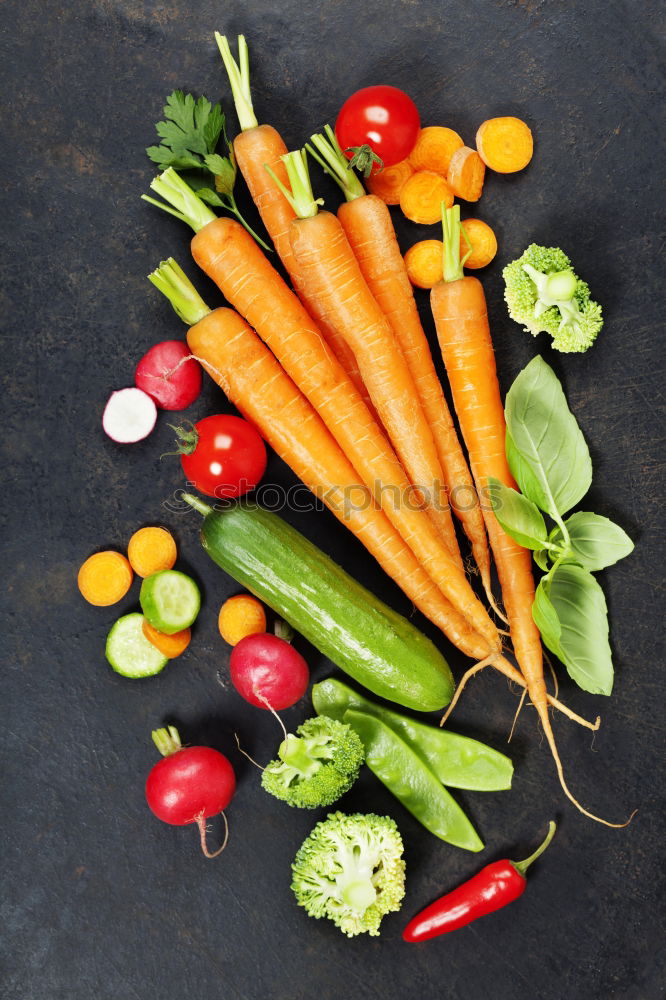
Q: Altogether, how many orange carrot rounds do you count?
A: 11